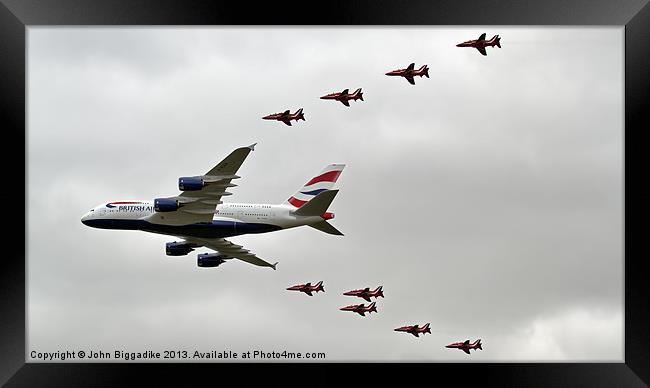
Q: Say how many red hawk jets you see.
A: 9